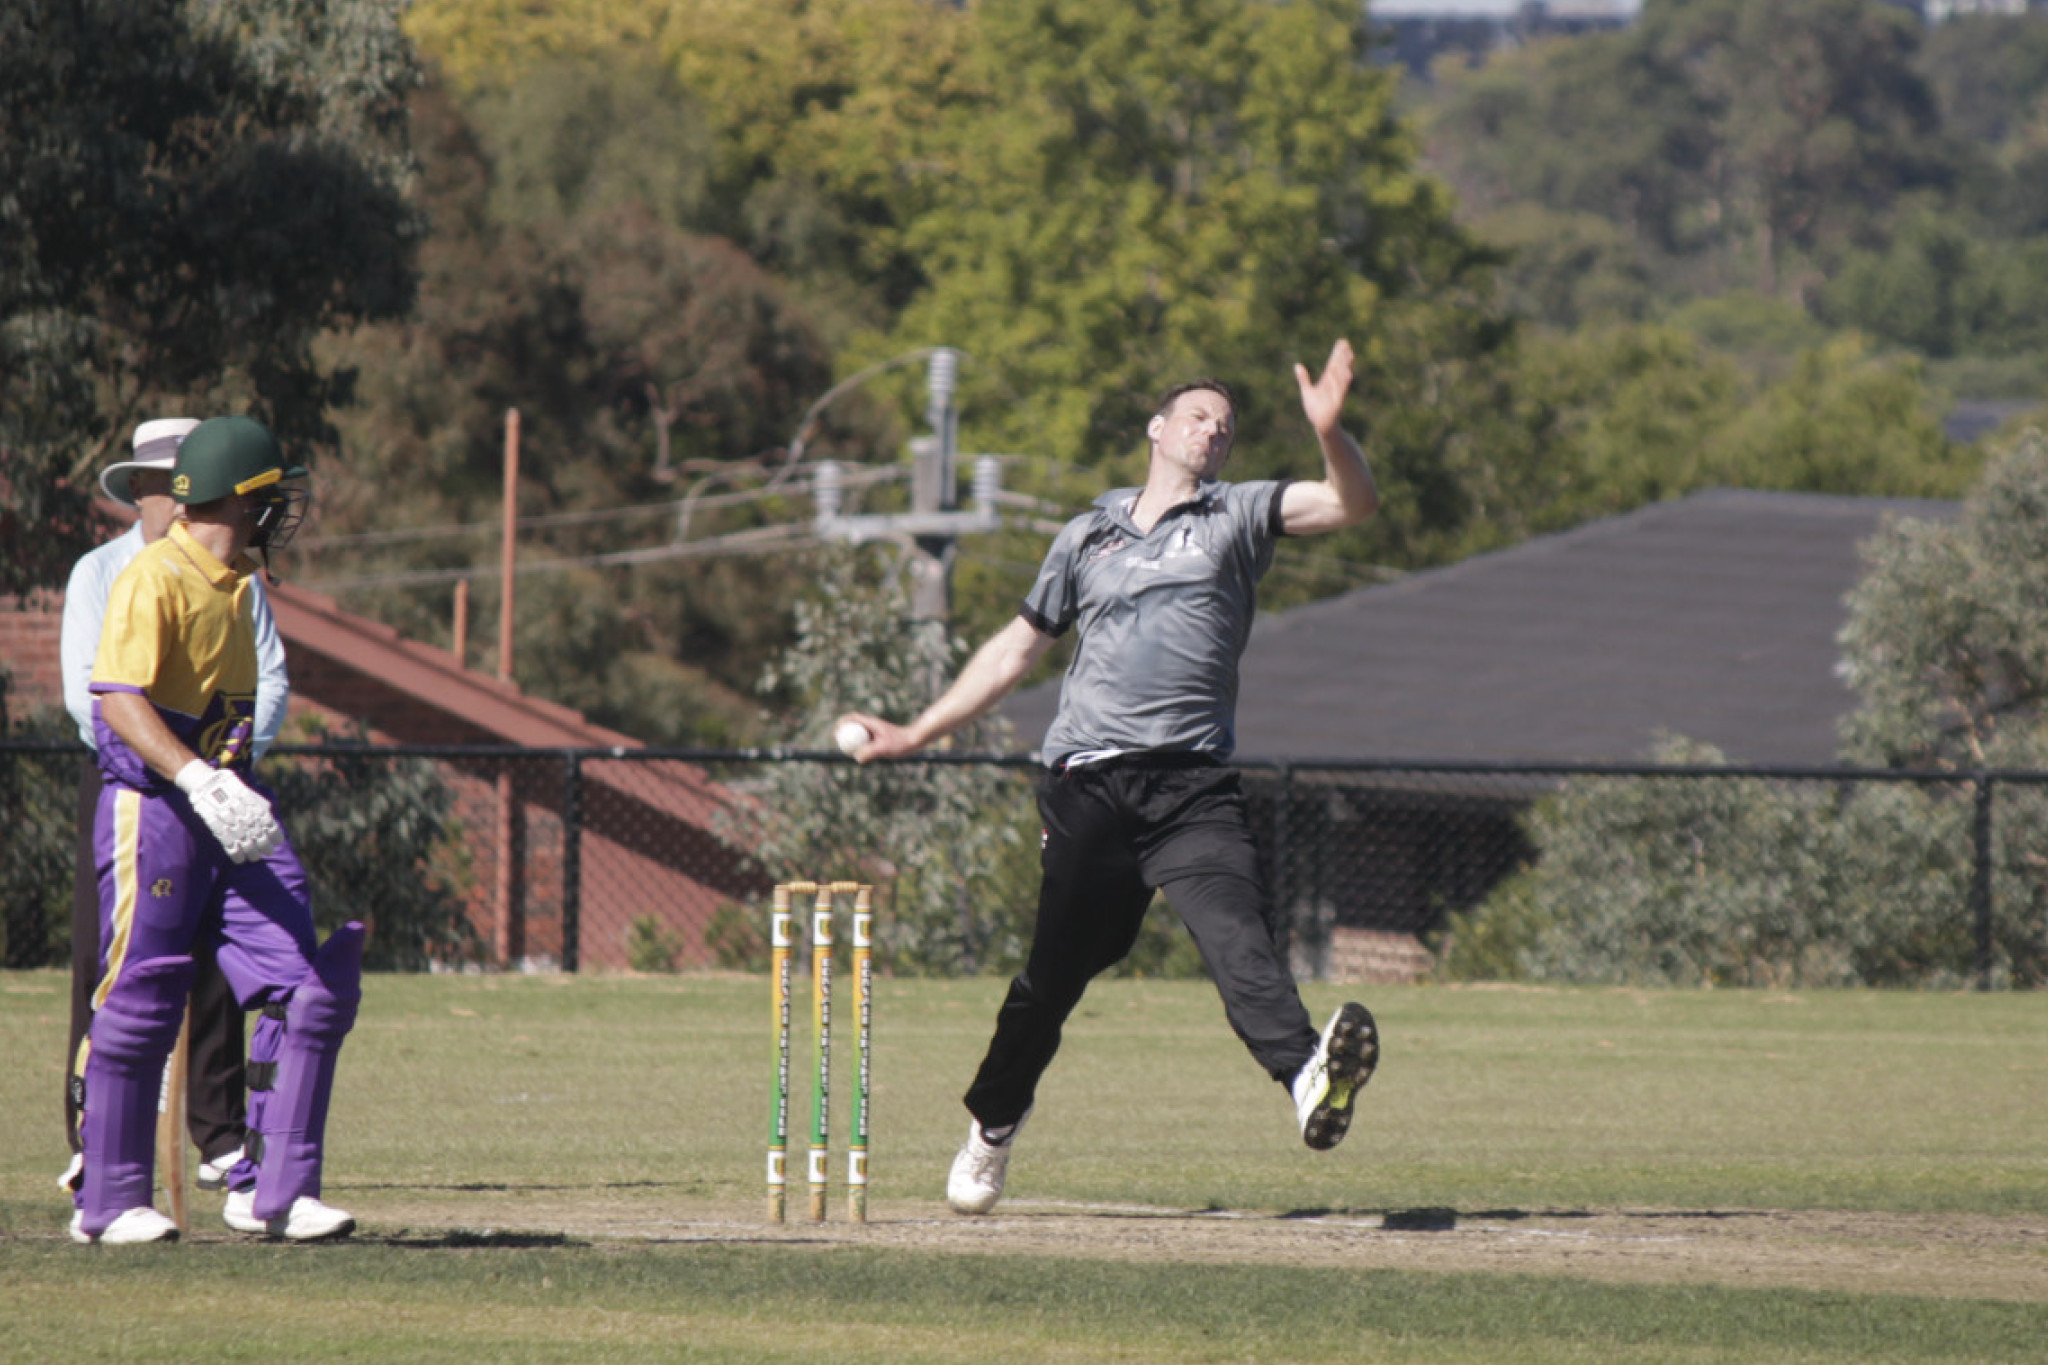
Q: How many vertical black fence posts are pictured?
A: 3